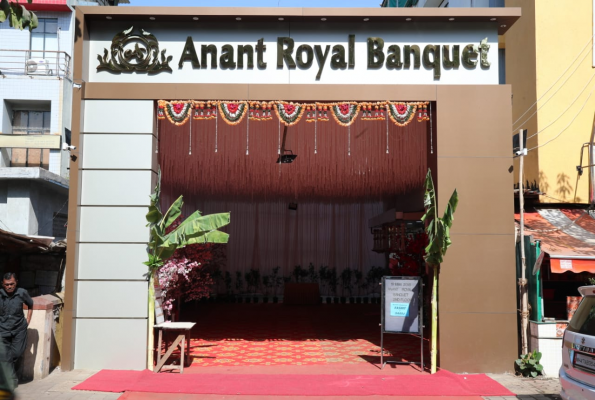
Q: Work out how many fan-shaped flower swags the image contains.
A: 5